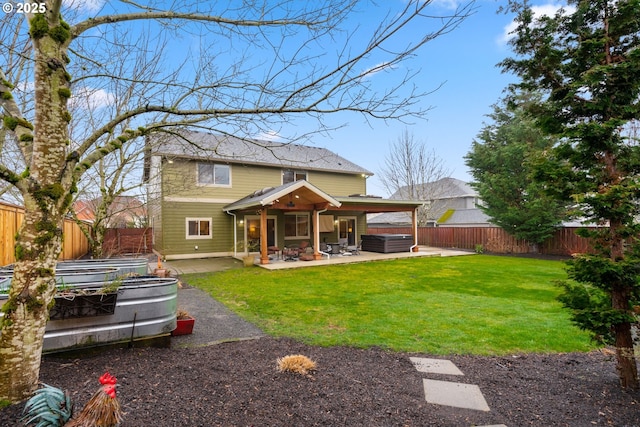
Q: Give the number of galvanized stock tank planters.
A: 3